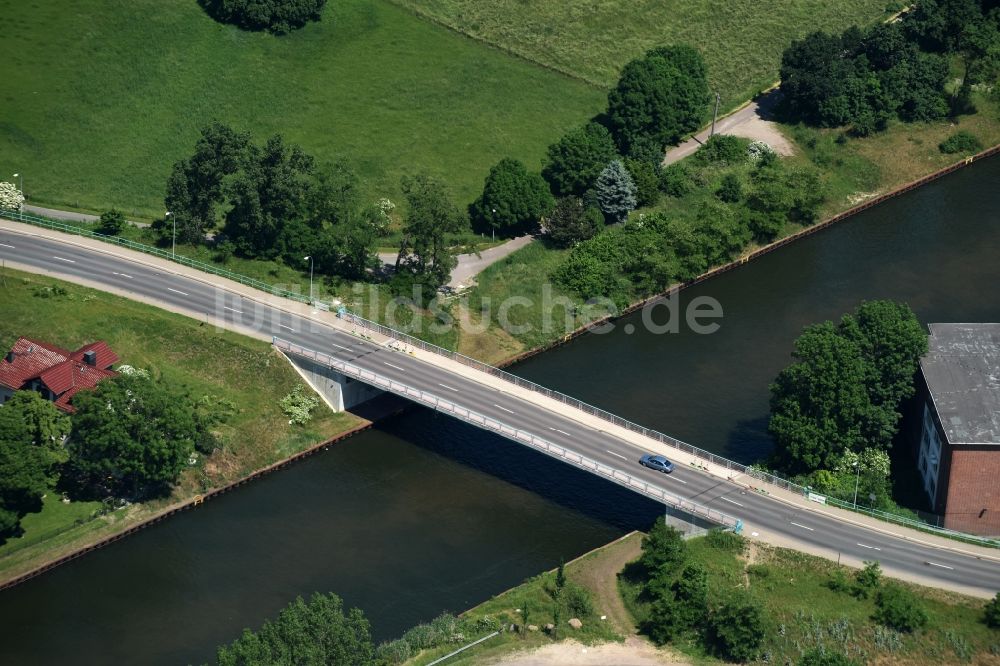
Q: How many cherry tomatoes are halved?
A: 0